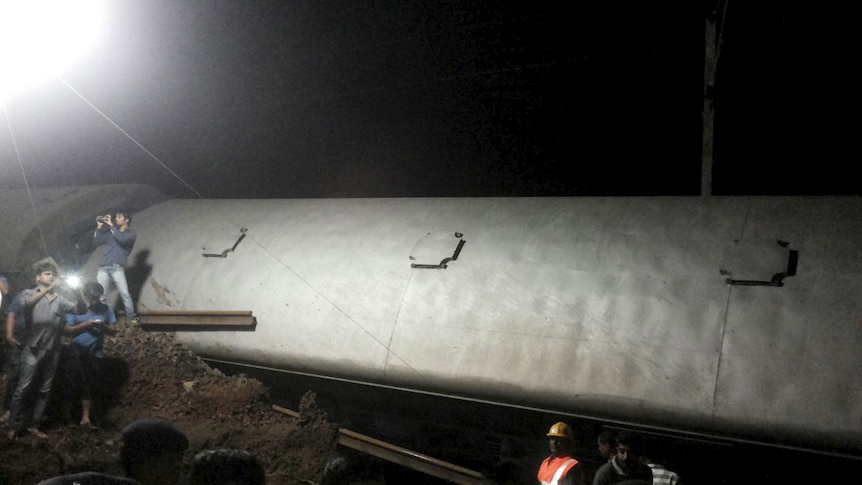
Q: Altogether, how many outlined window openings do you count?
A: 3